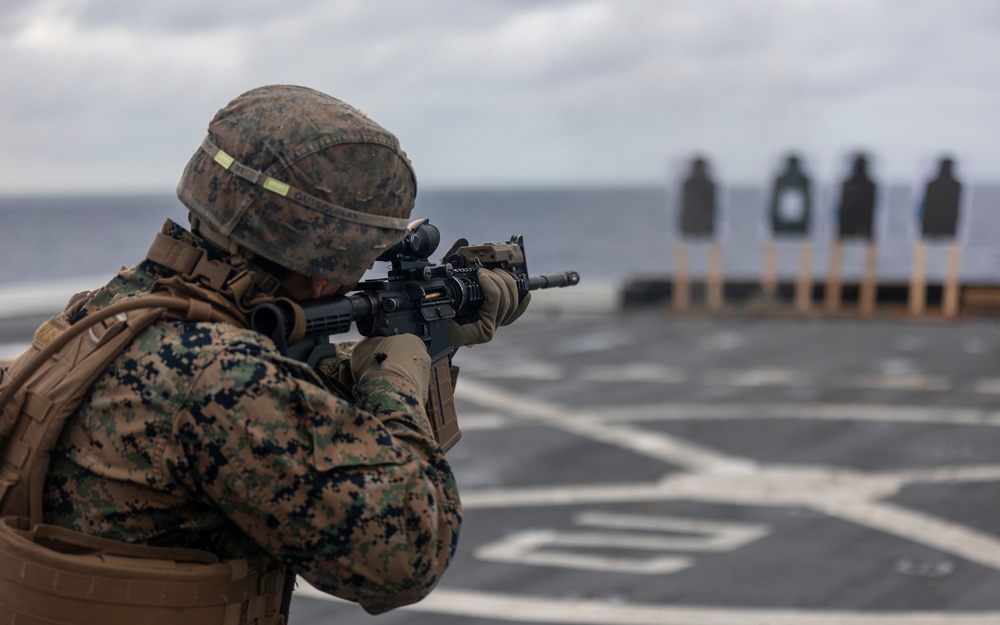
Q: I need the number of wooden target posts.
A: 8